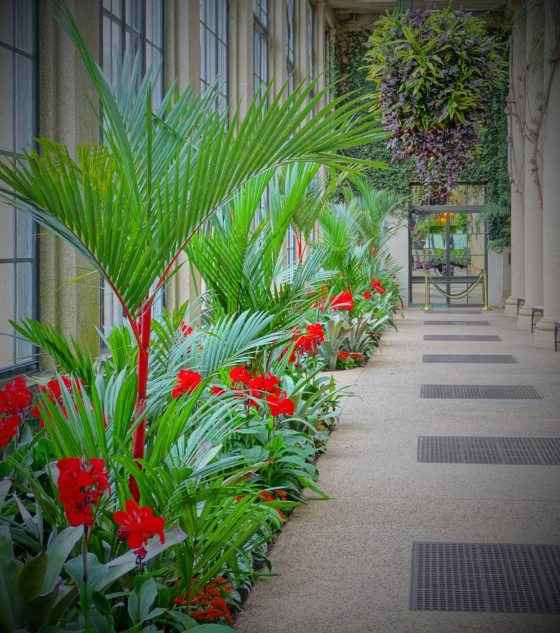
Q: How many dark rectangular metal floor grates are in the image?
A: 7